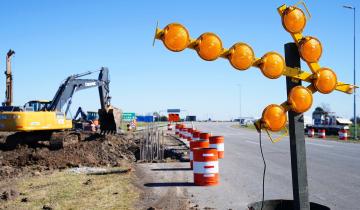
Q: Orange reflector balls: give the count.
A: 9